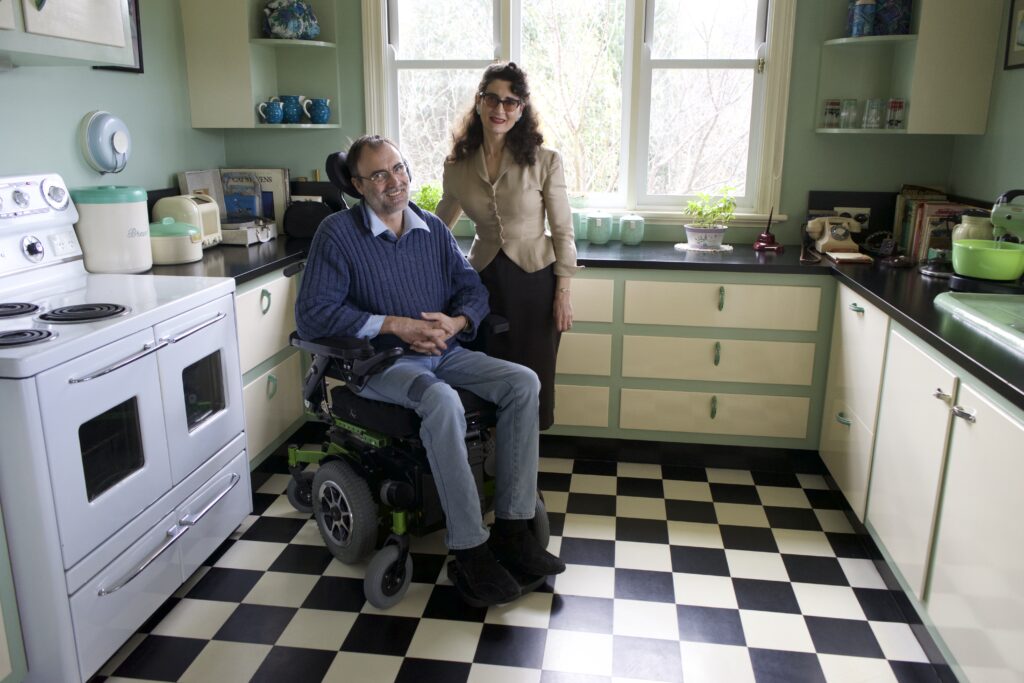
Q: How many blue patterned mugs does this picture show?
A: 3